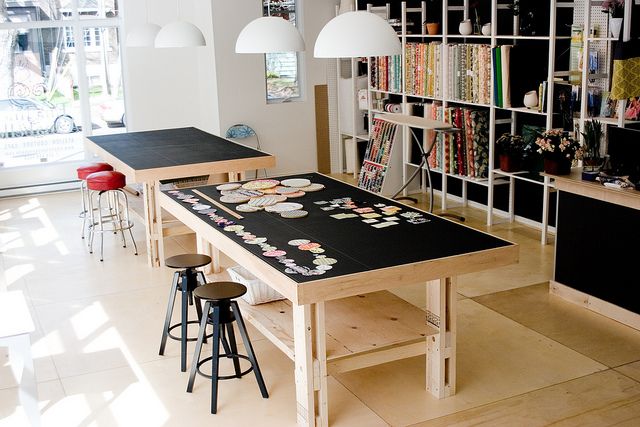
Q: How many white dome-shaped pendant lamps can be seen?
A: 4